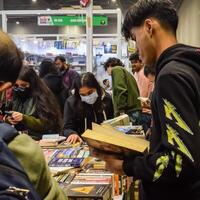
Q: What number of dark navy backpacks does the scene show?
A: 1